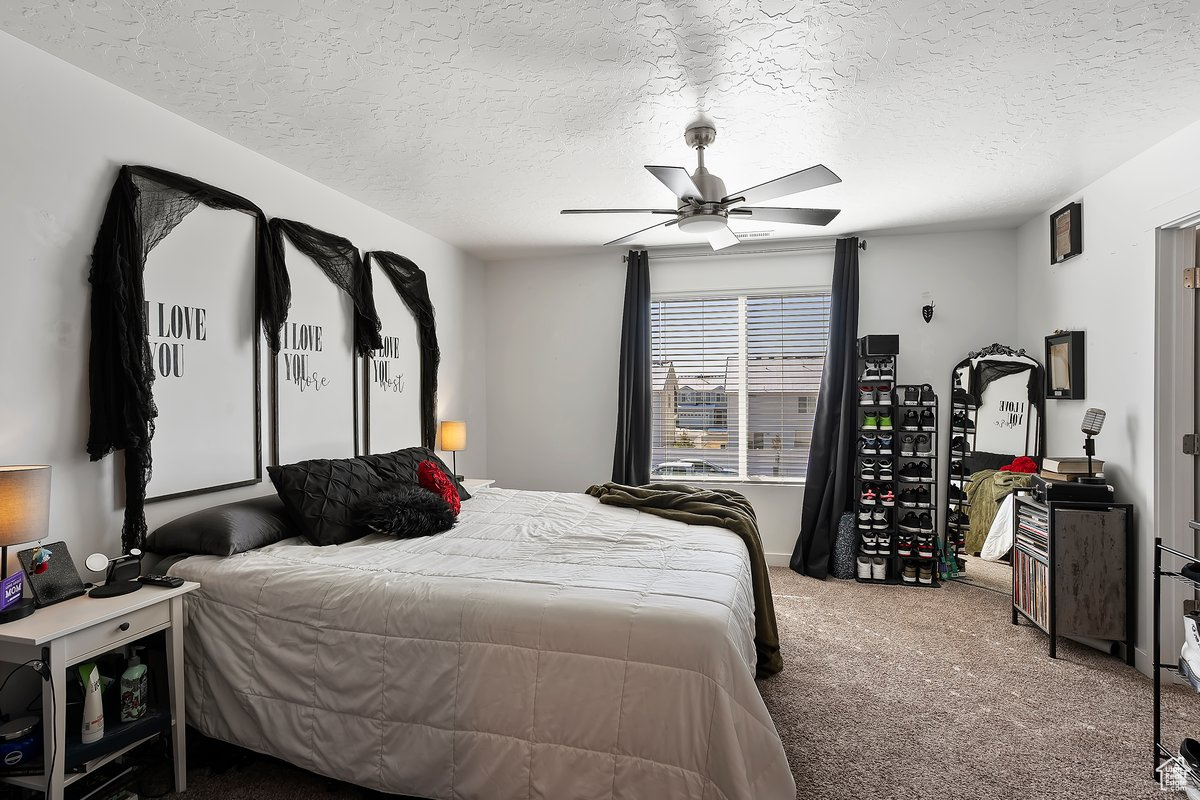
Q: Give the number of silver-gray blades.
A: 6